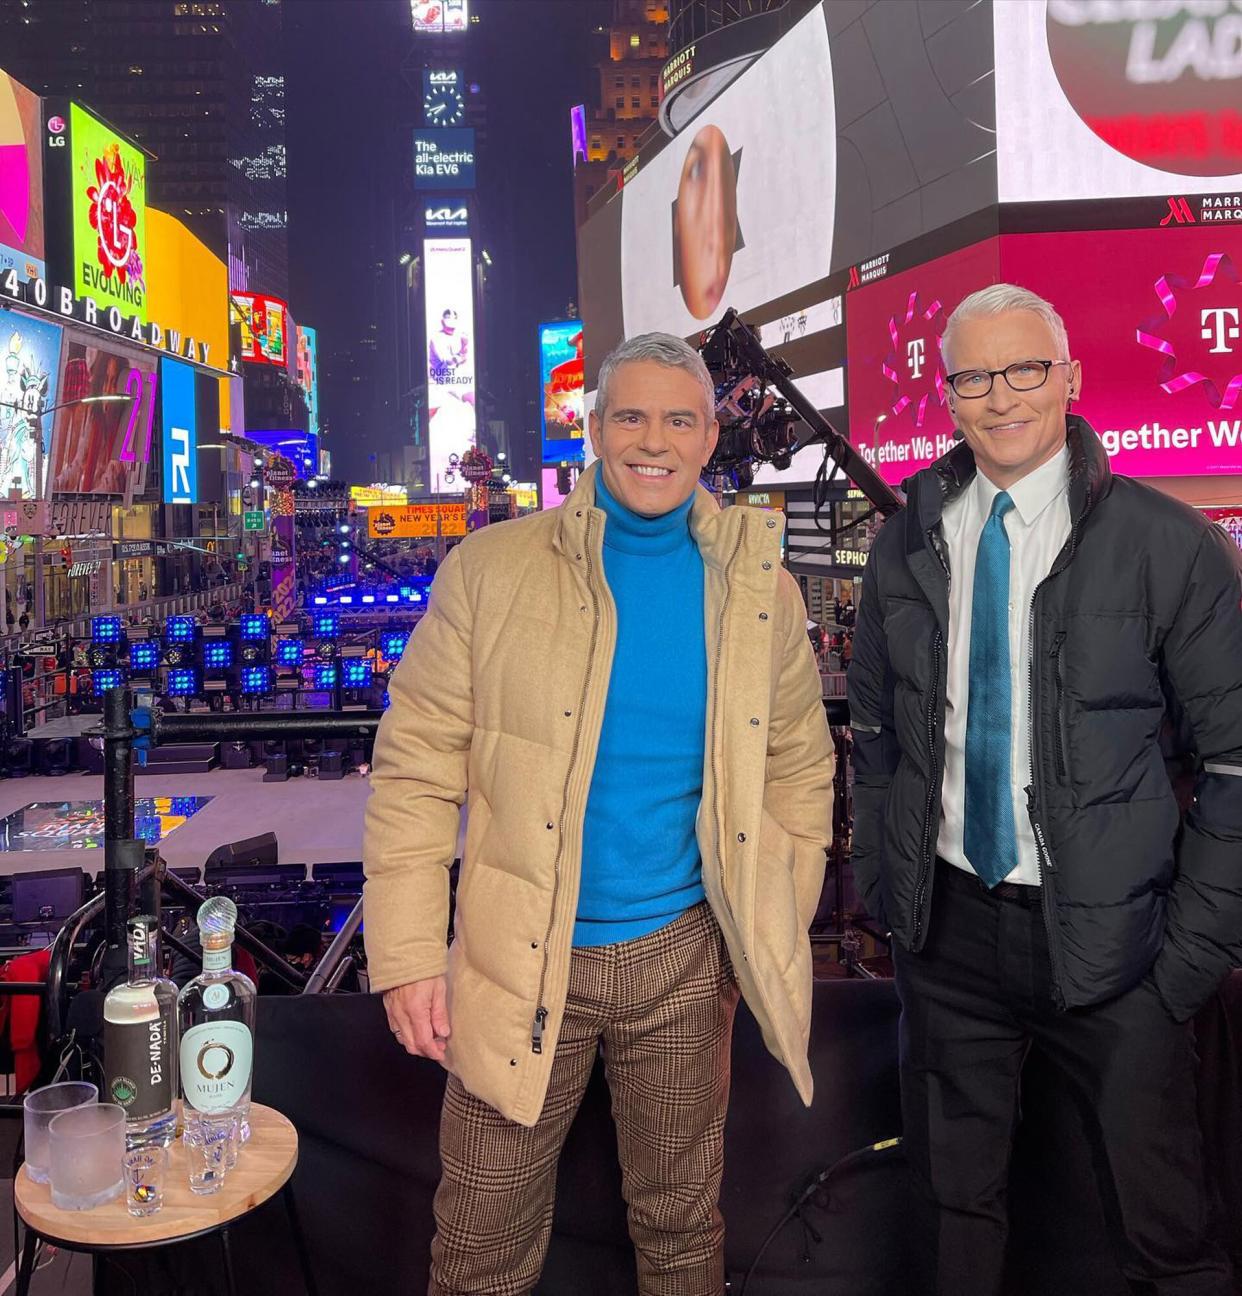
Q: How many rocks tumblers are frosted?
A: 2